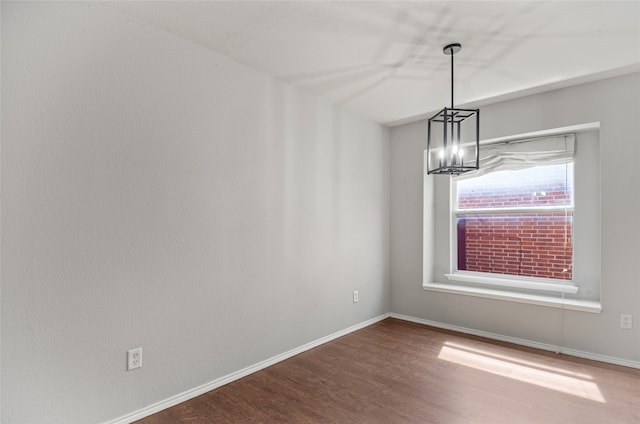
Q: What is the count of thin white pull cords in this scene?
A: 1